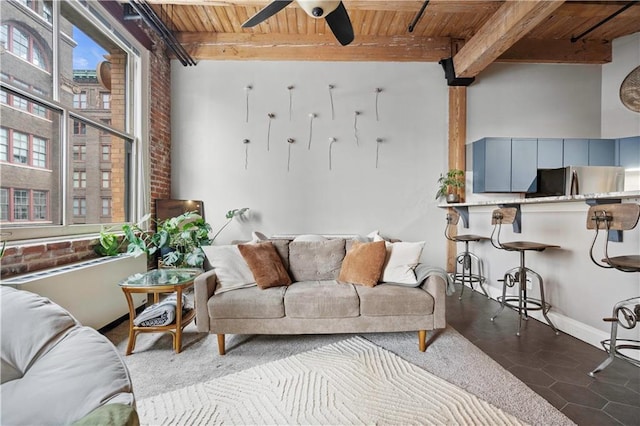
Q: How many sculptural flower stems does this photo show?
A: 11